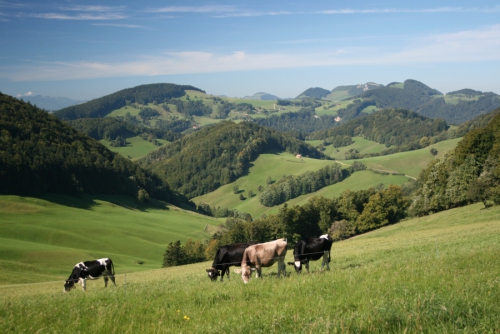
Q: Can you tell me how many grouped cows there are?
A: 3